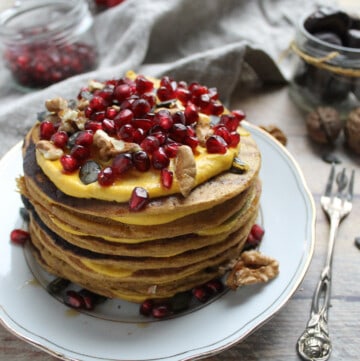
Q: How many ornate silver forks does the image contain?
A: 1